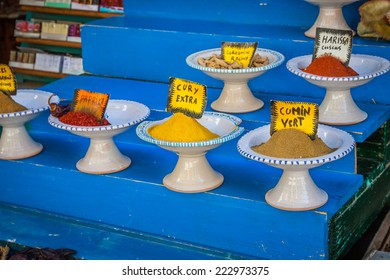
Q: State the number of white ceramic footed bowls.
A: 7